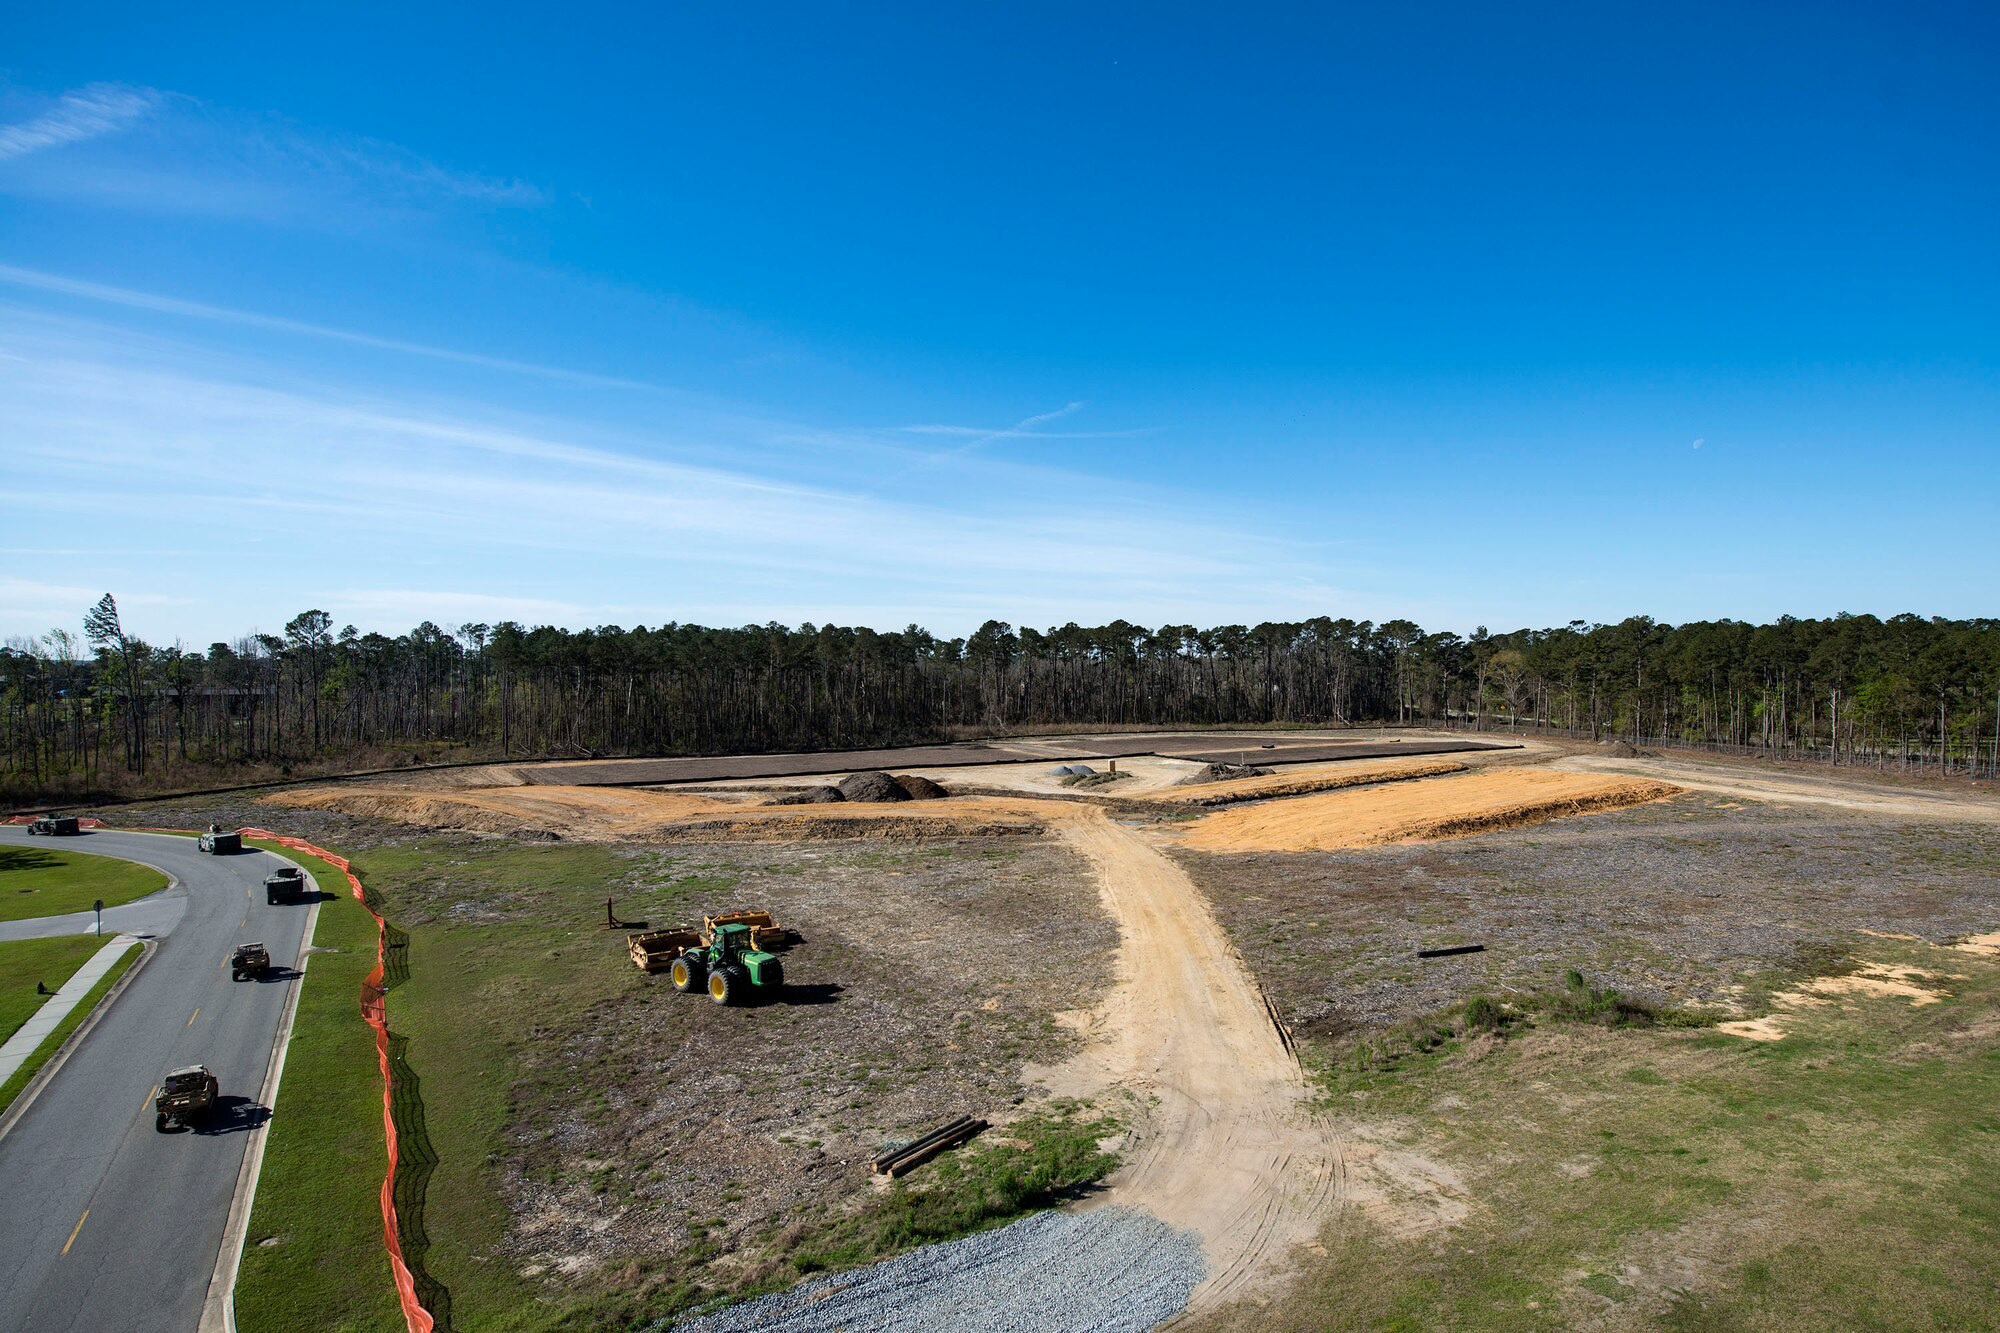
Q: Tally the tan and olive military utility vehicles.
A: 5